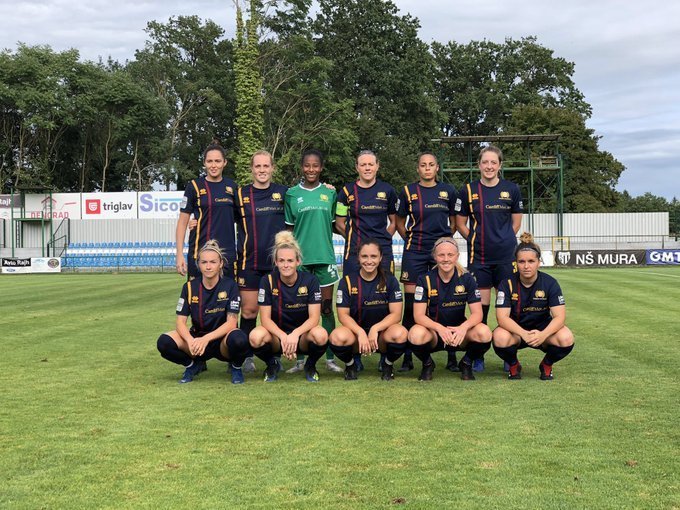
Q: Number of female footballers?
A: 11